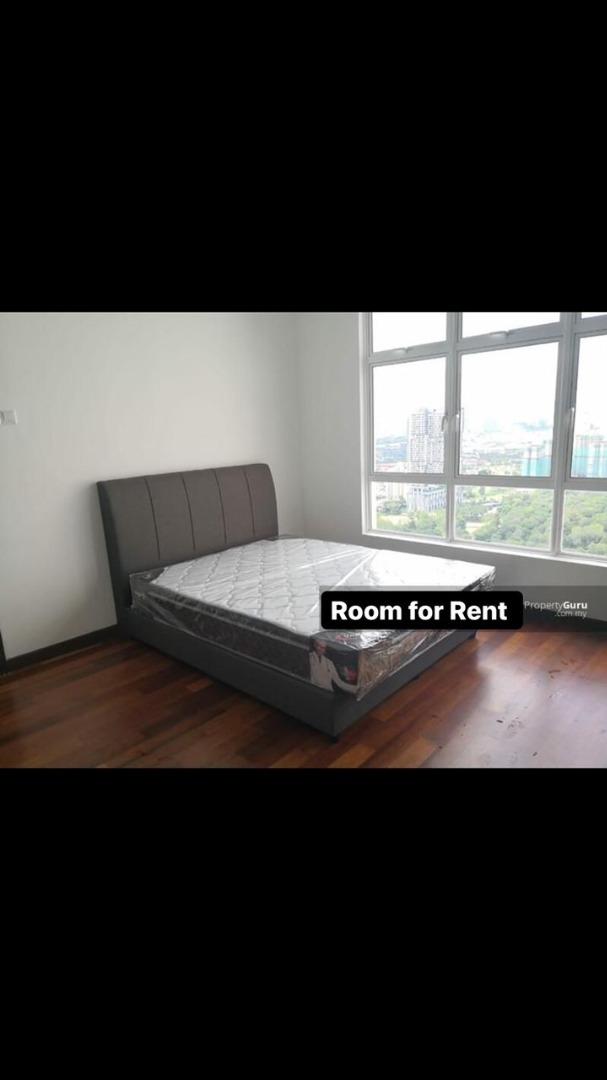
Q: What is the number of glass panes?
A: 9